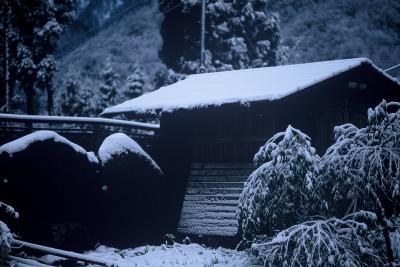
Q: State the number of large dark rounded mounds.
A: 2